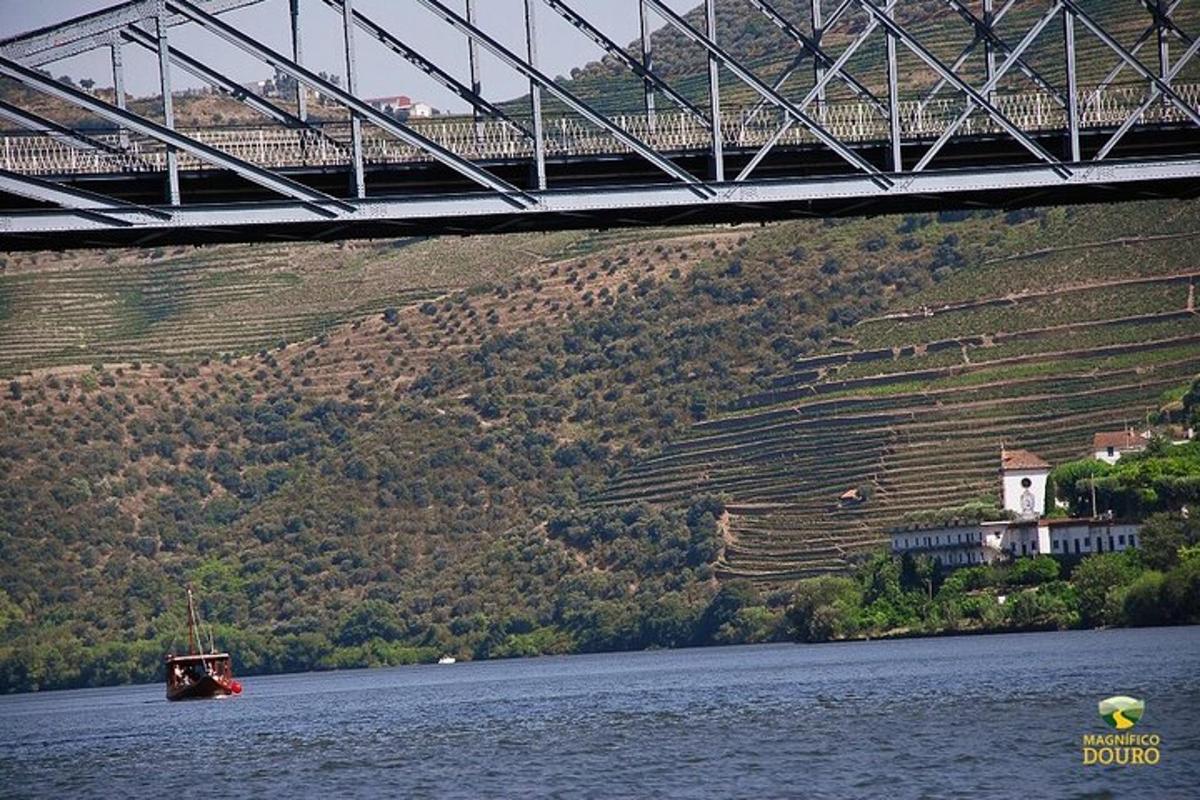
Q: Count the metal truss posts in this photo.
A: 13